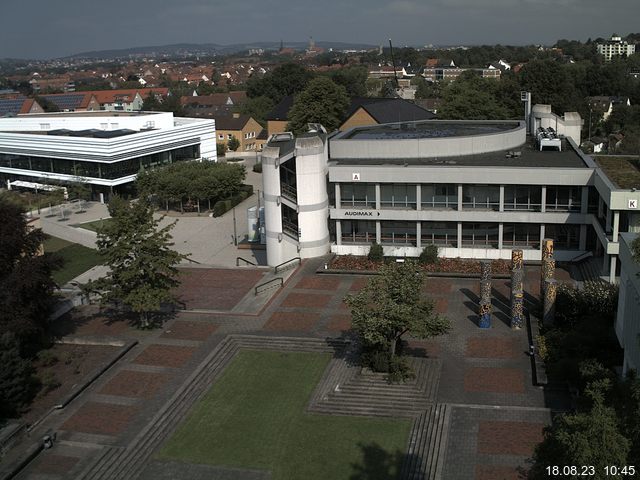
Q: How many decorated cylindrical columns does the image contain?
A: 3